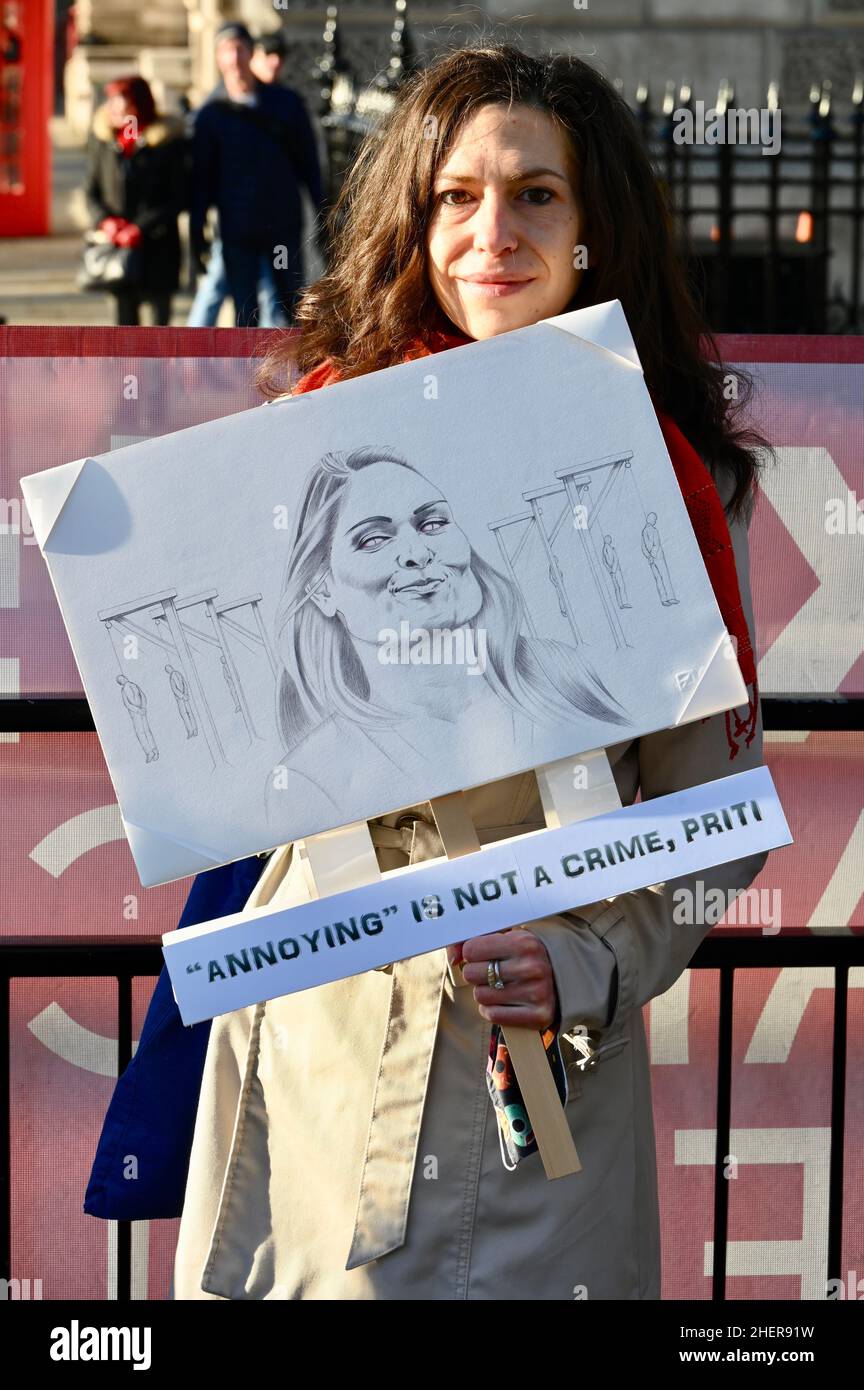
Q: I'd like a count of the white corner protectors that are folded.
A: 4